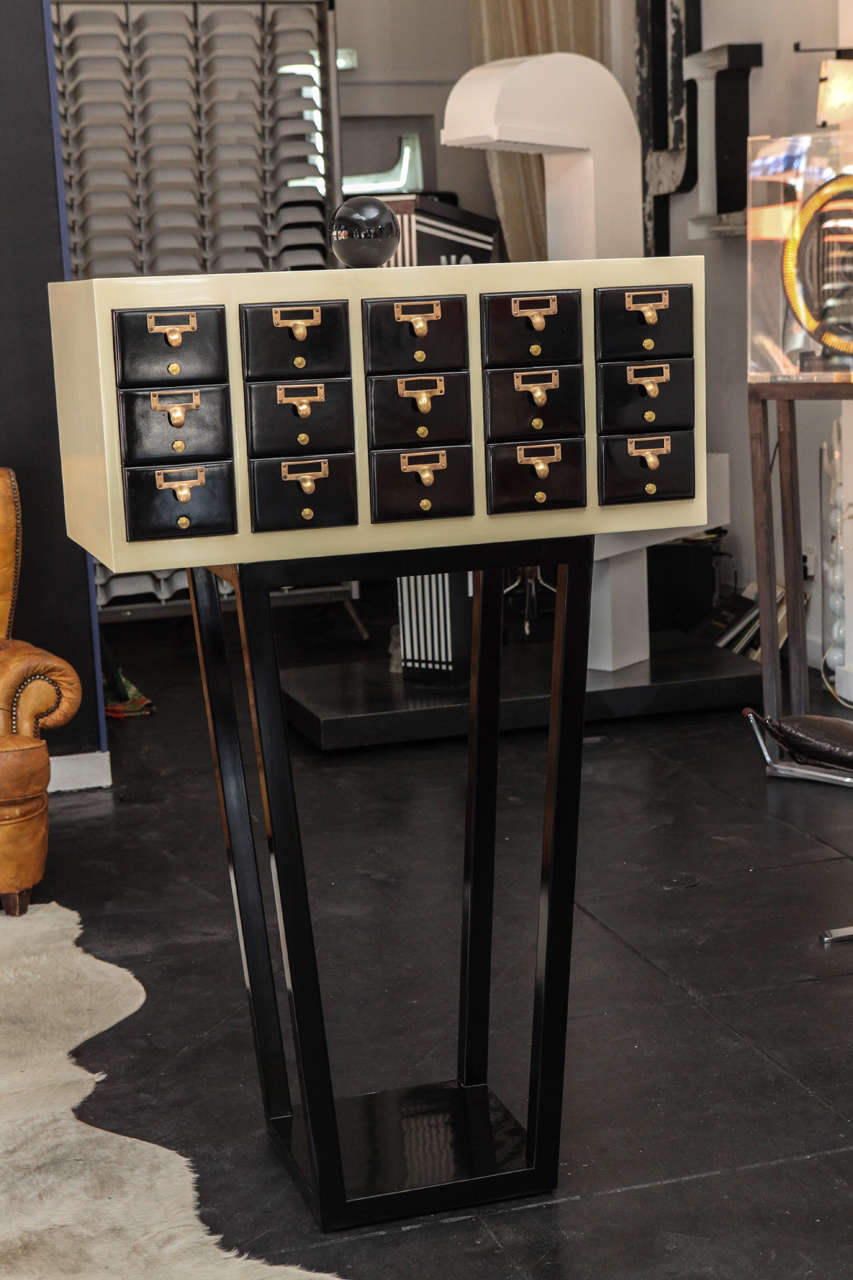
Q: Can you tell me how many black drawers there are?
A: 15